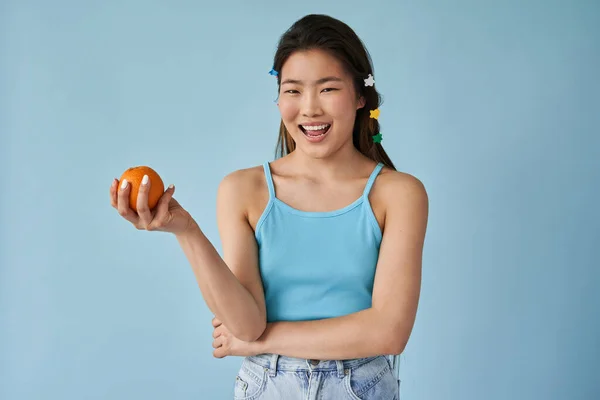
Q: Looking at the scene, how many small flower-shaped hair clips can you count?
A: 4